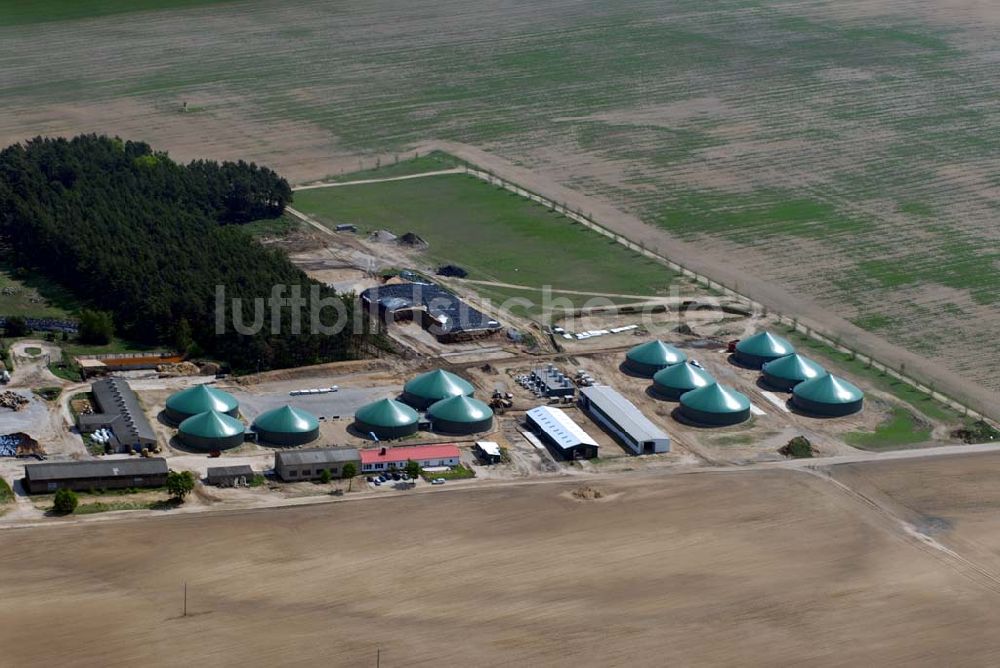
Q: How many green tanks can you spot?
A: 12